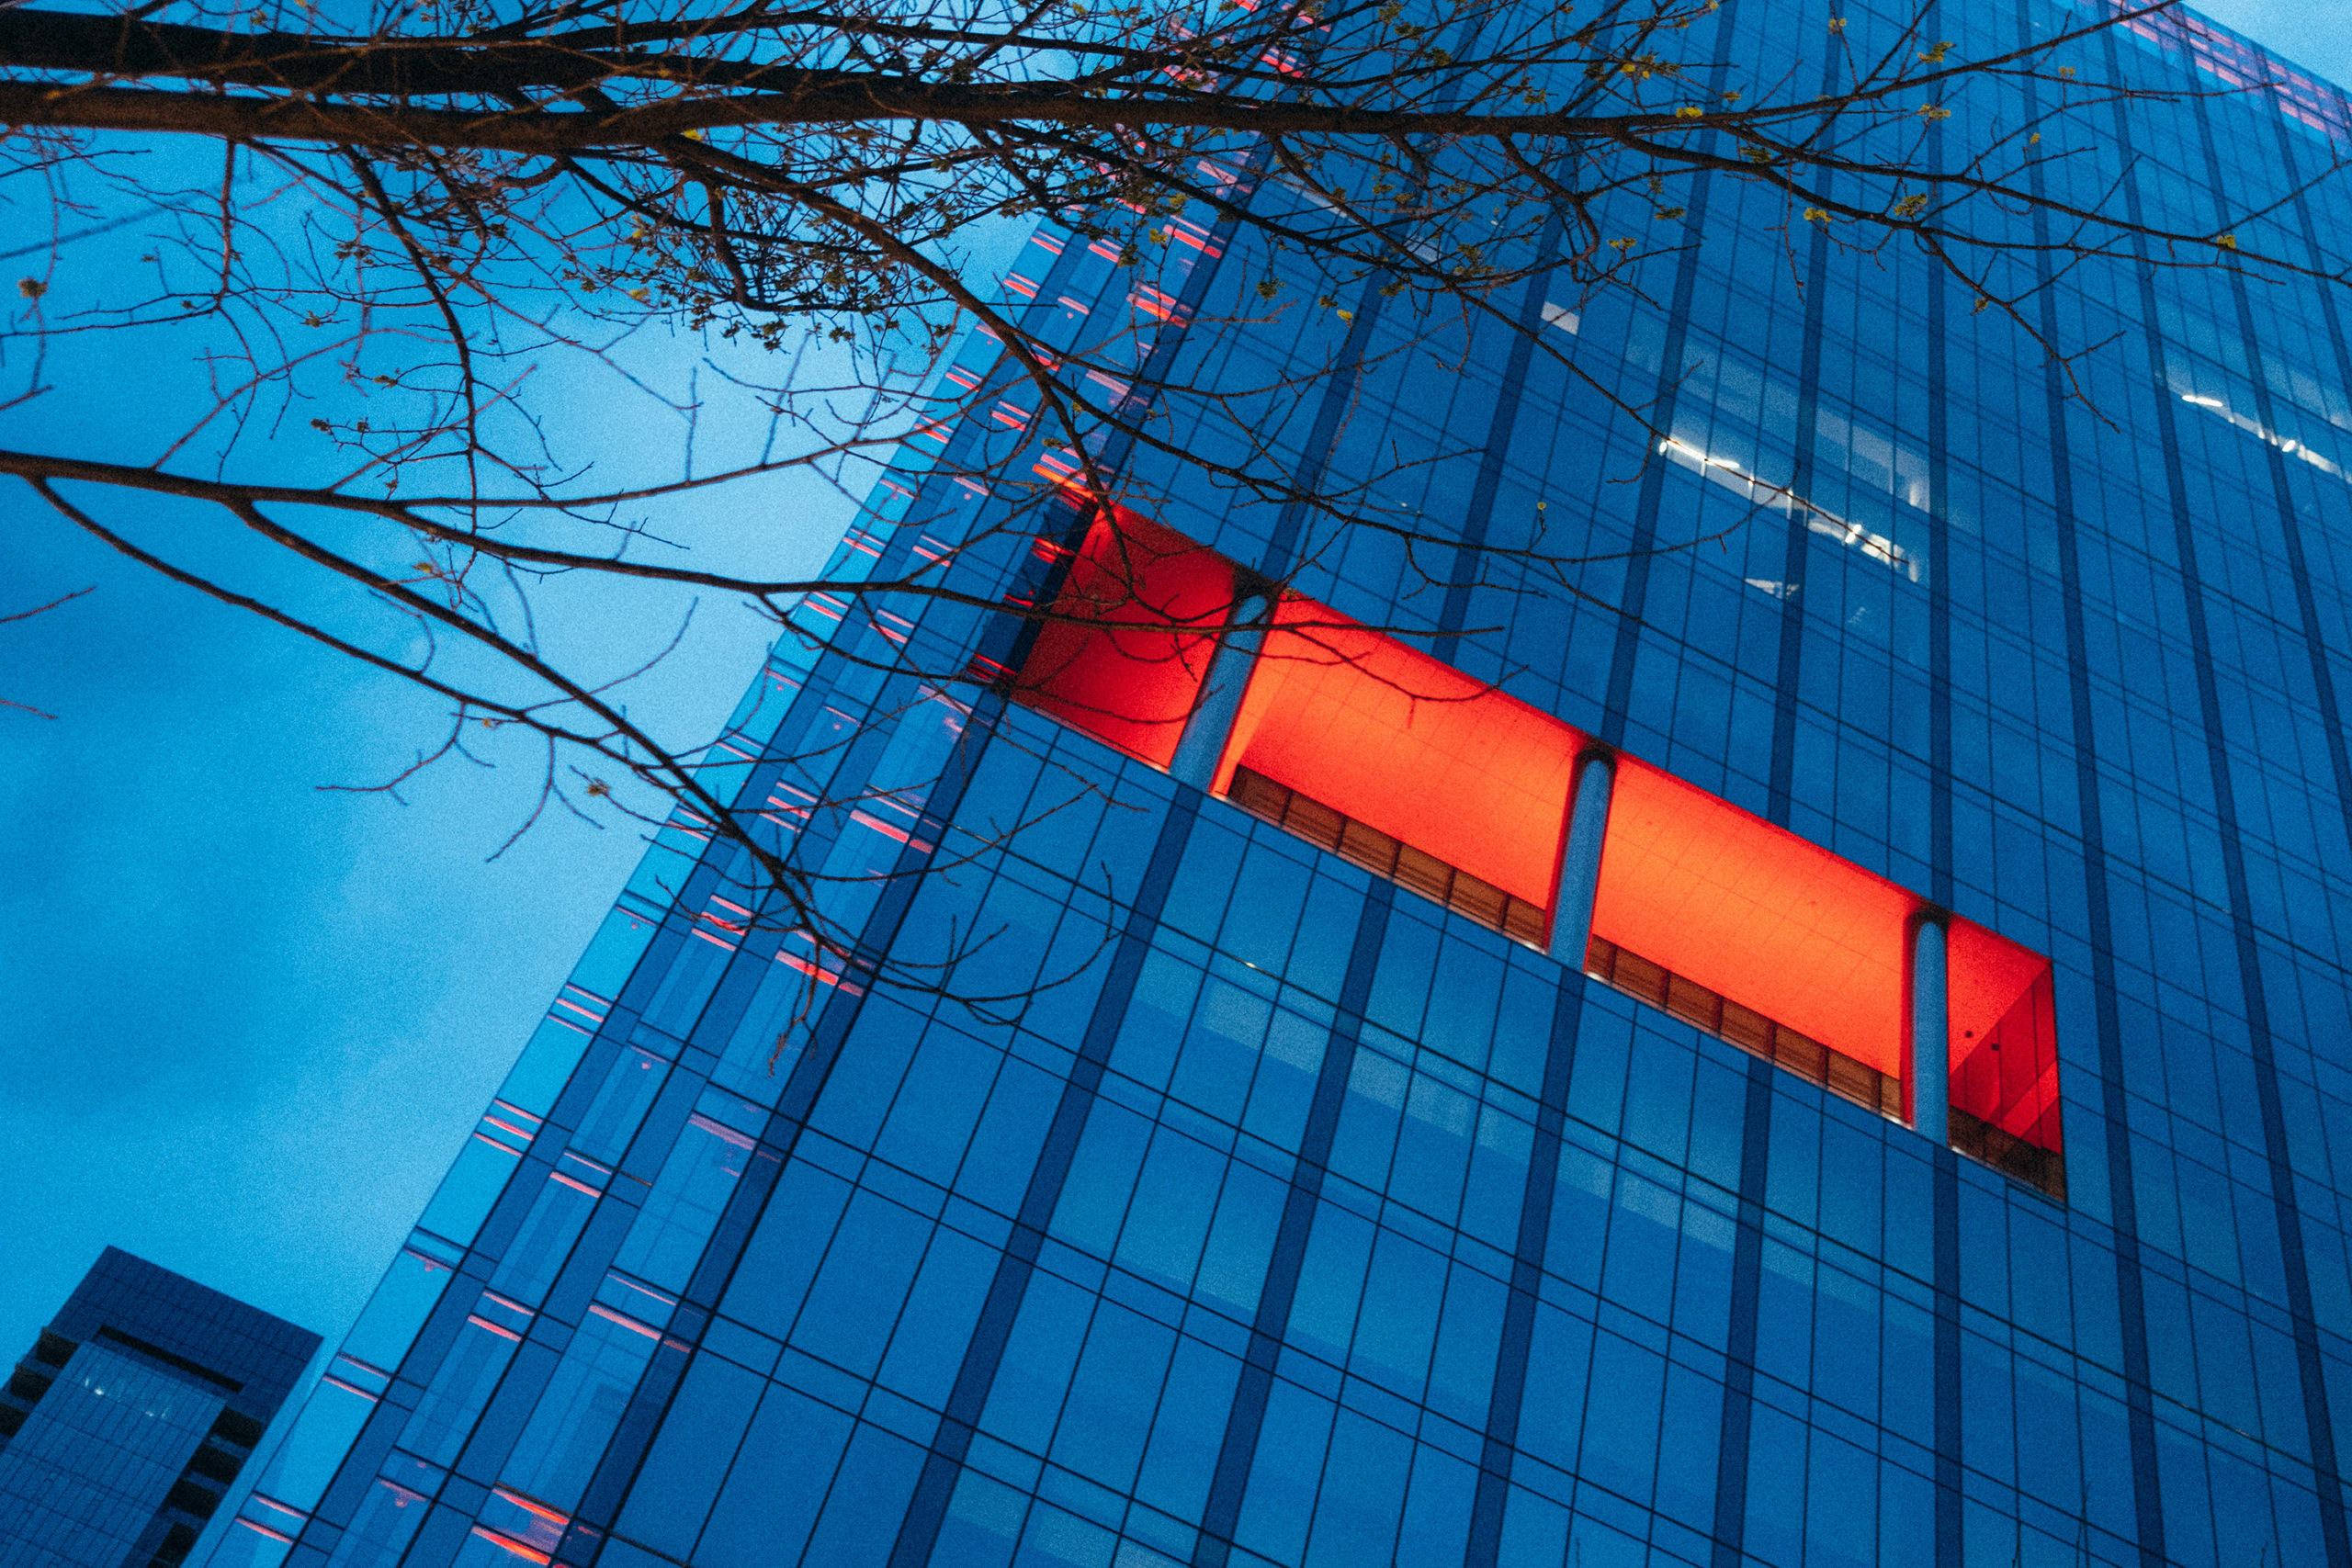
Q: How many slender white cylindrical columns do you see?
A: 3